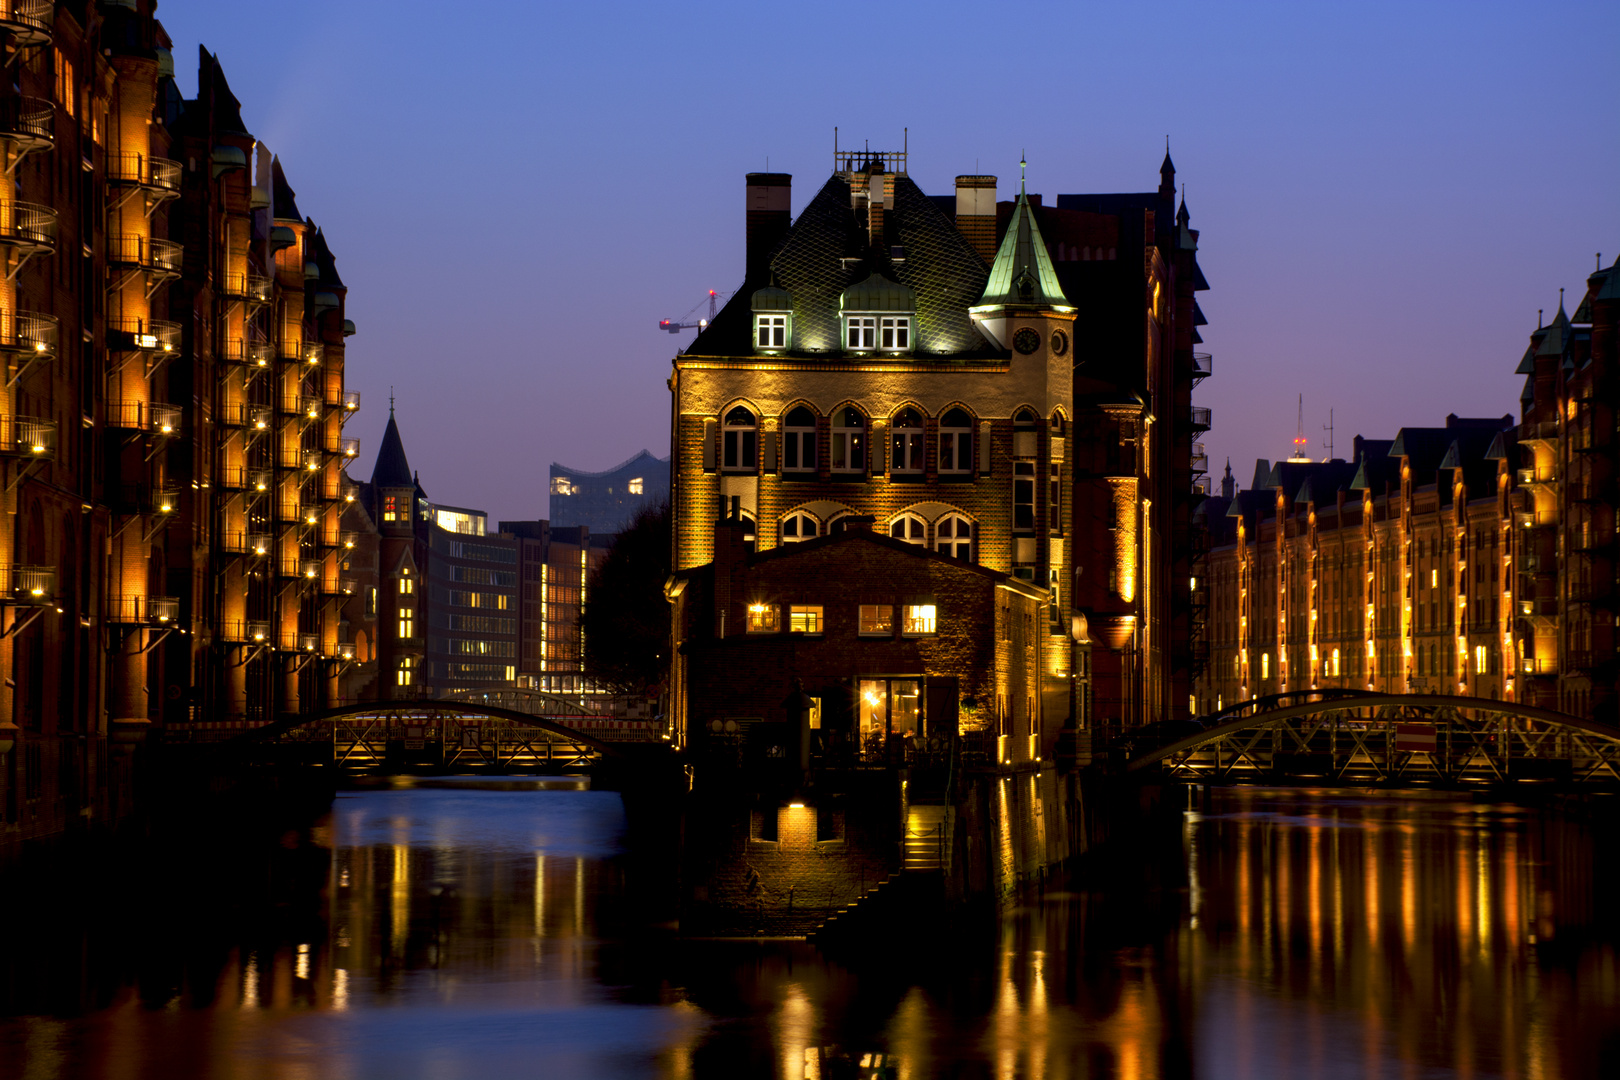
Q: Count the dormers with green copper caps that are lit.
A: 2